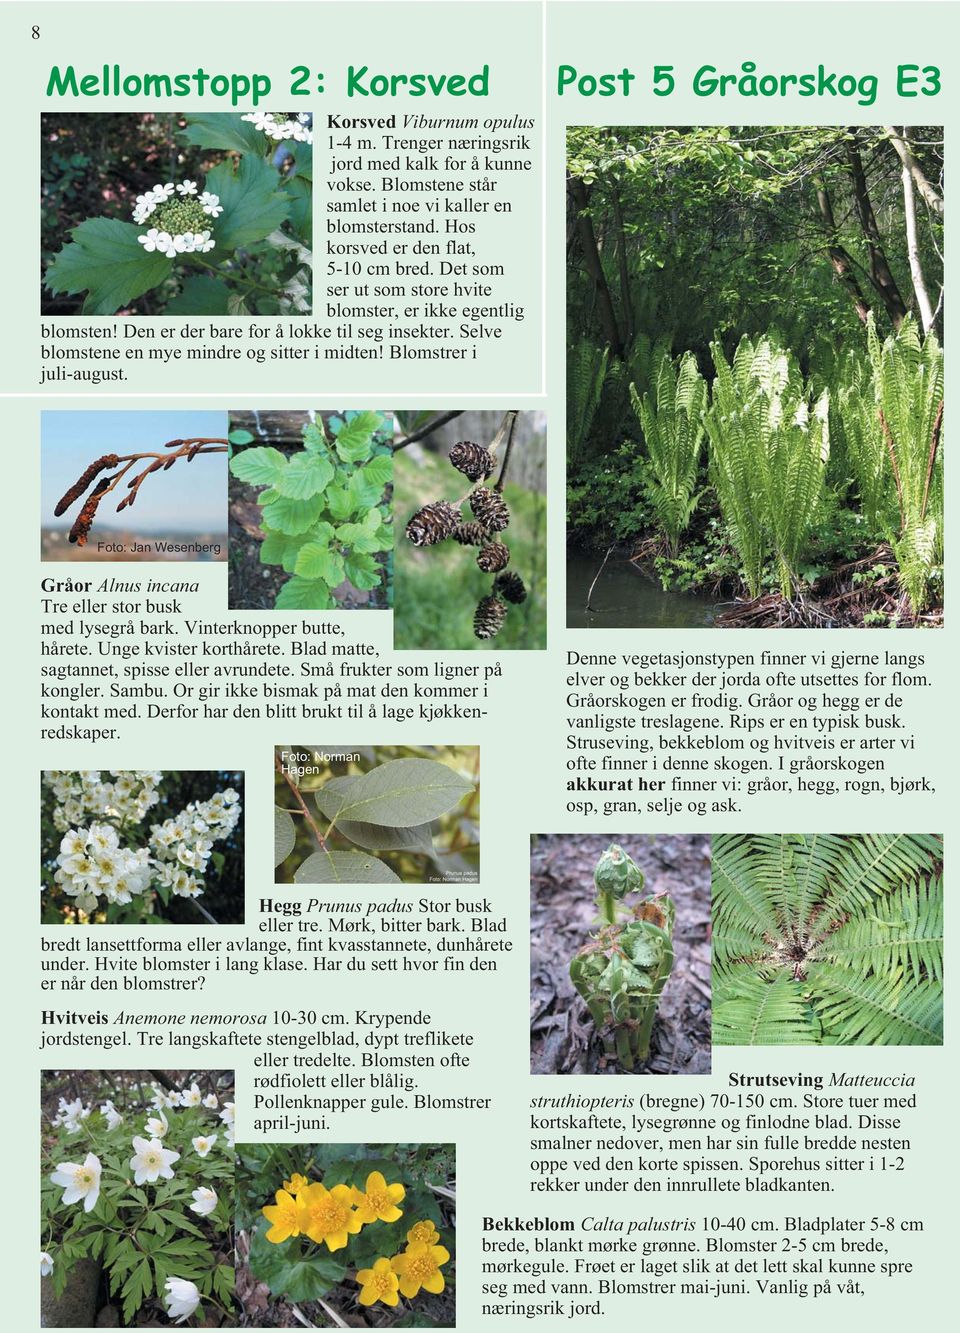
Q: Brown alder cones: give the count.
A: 7